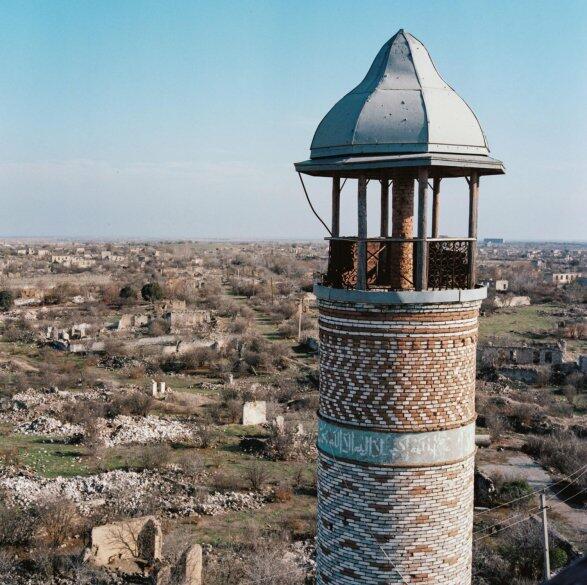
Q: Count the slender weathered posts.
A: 6